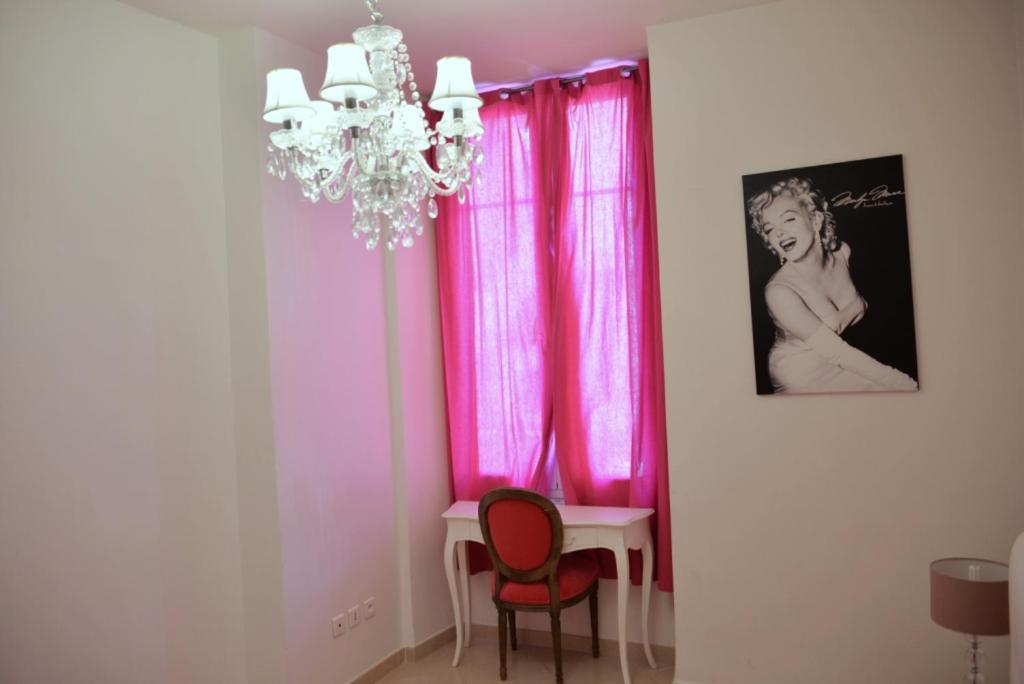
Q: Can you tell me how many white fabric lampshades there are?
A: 6